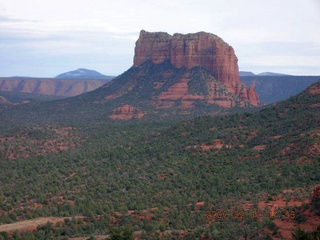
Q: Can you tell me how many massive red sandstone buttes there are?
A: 1